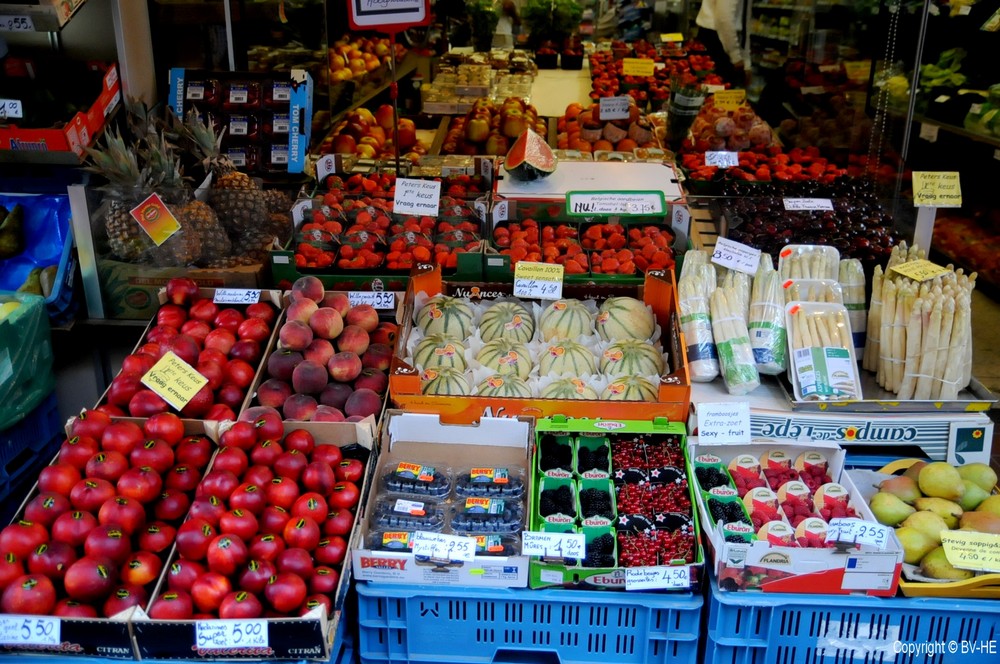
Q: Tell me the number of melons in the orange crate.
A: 12